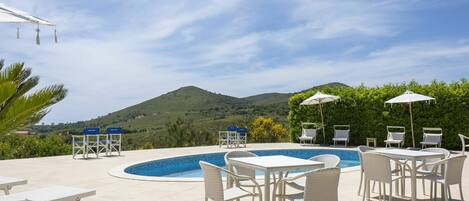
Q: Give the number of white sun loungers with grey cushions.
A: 4